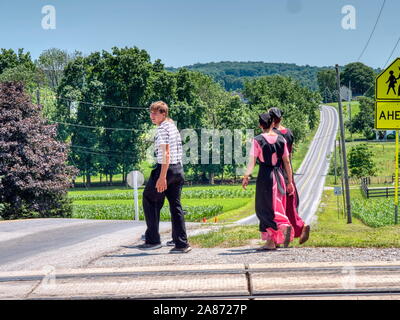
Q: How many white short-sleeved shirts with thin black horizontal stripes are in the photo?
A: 1